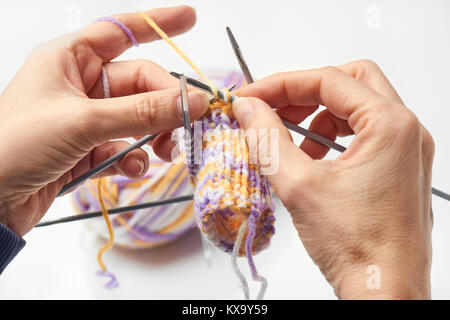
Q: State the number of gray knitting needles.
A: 5